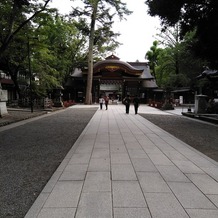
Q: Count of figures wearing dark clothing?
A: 2